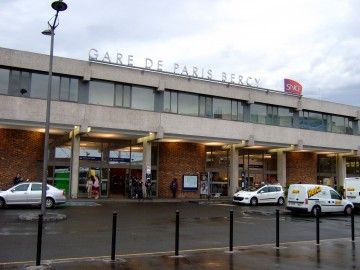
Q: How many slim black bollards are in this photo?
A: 7